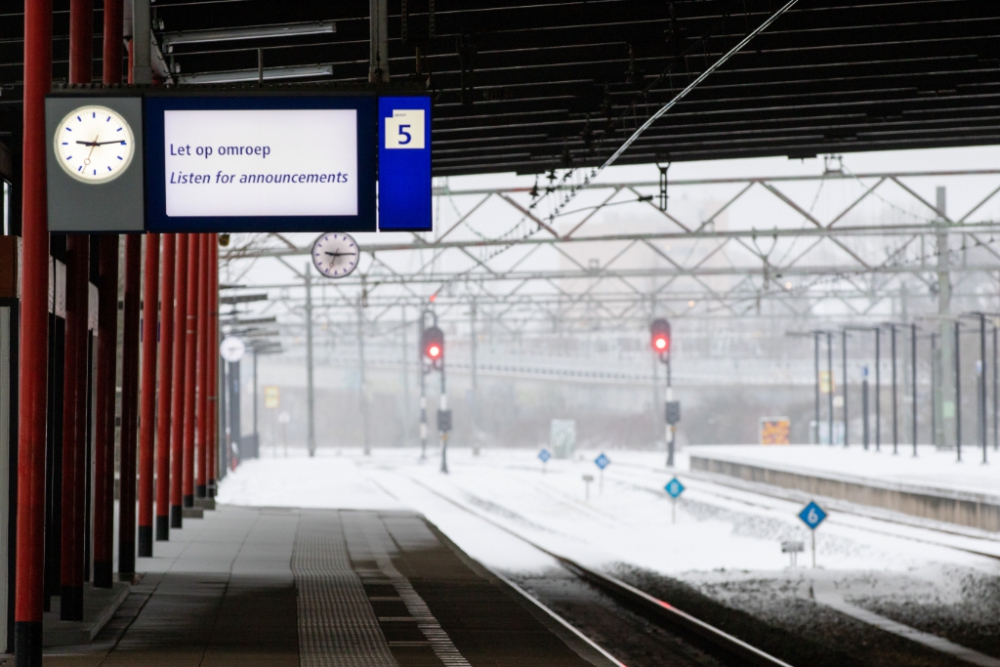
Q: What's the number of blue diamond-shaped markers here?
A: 4